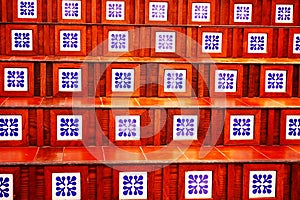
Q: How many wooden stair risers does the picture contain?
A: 5